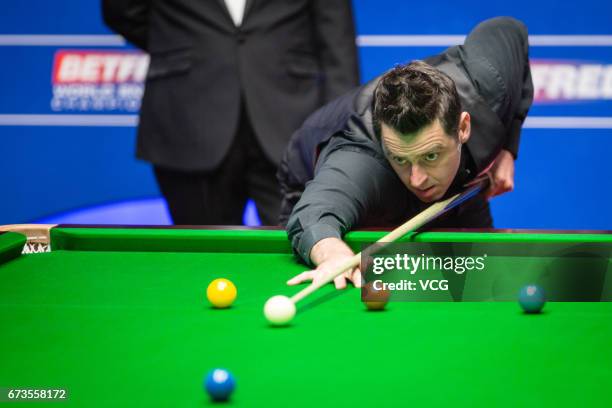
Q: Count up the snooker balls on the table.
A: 5